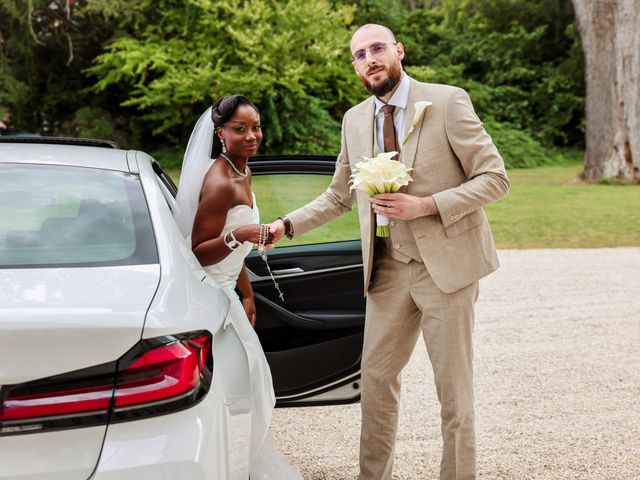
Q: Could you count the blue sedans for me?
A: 0